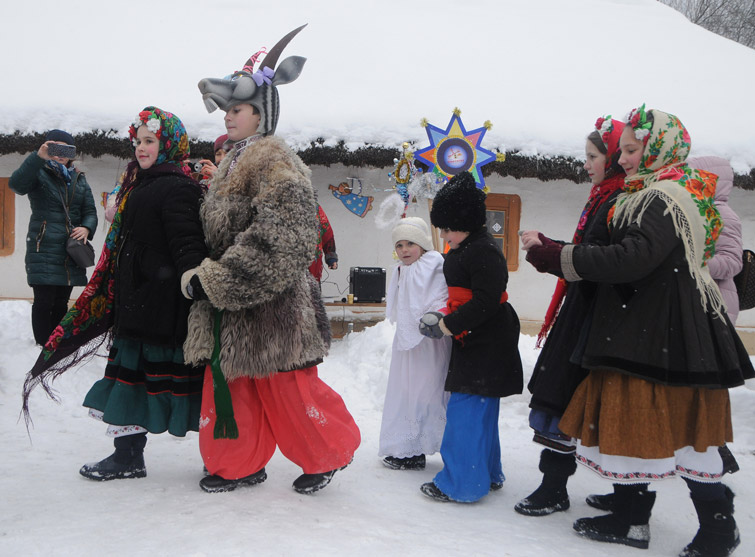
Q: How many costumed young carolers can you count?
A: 6